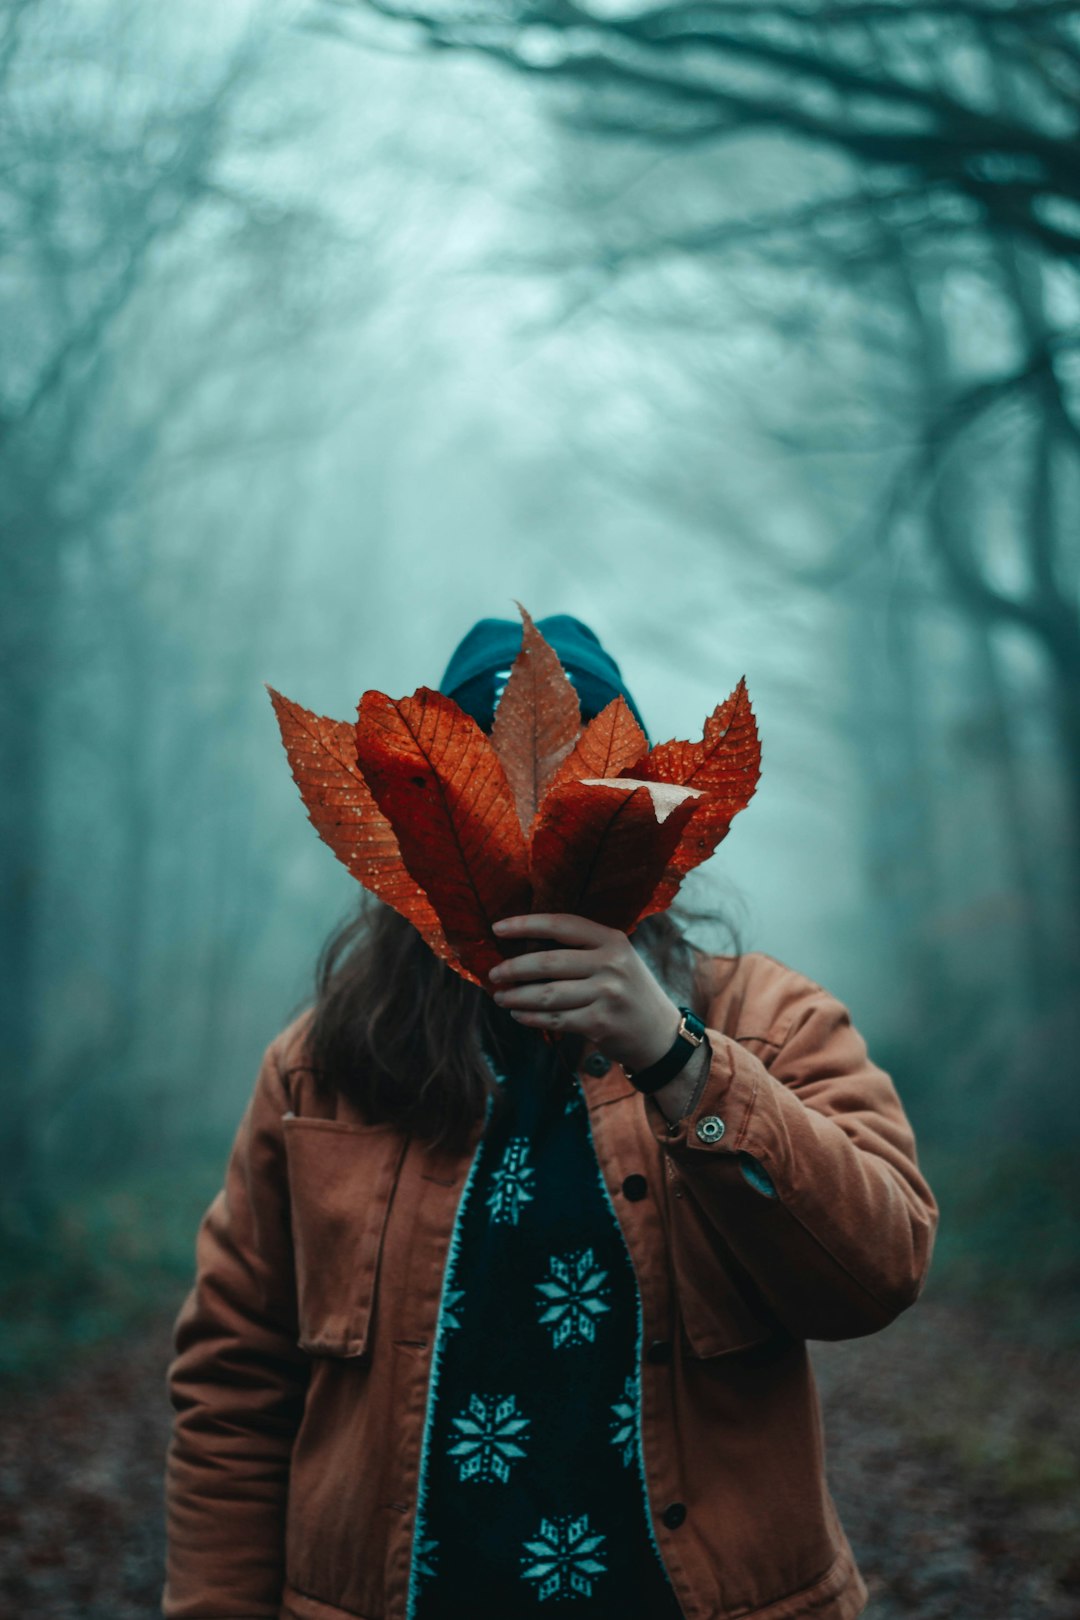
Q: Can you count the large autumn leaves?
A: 6